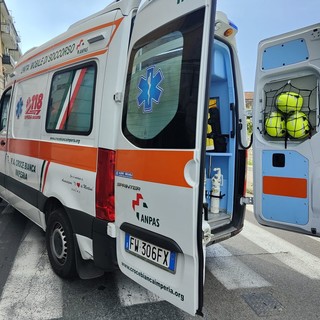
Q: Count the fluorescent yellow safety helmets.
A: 3